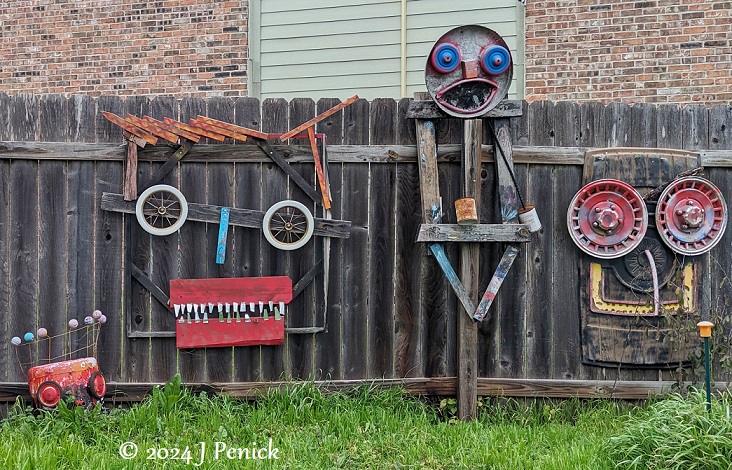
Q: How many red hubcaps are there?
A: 2